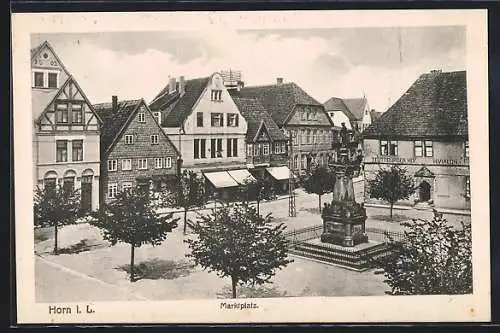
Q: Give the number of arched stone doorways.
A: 1